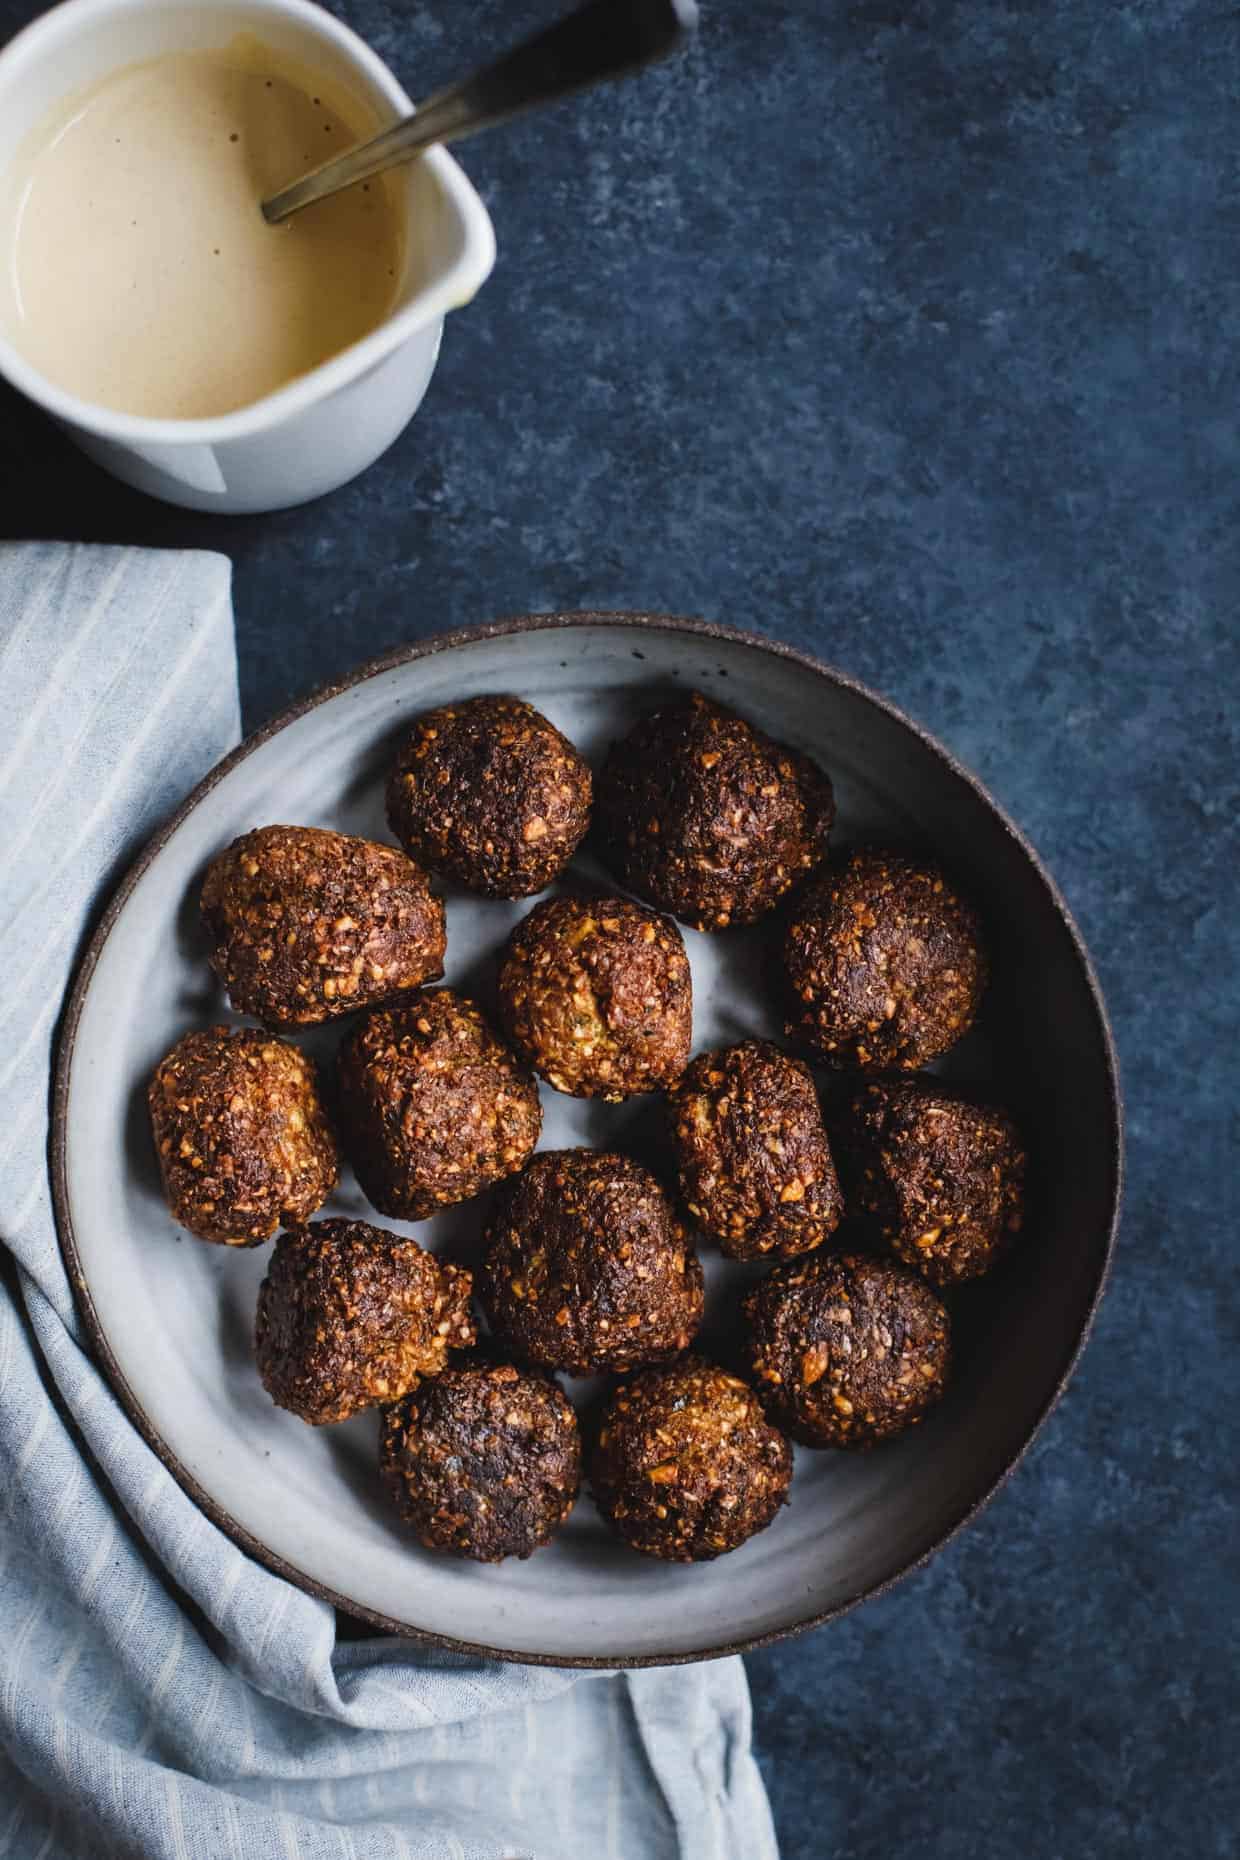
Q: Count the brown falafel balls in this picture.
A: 14